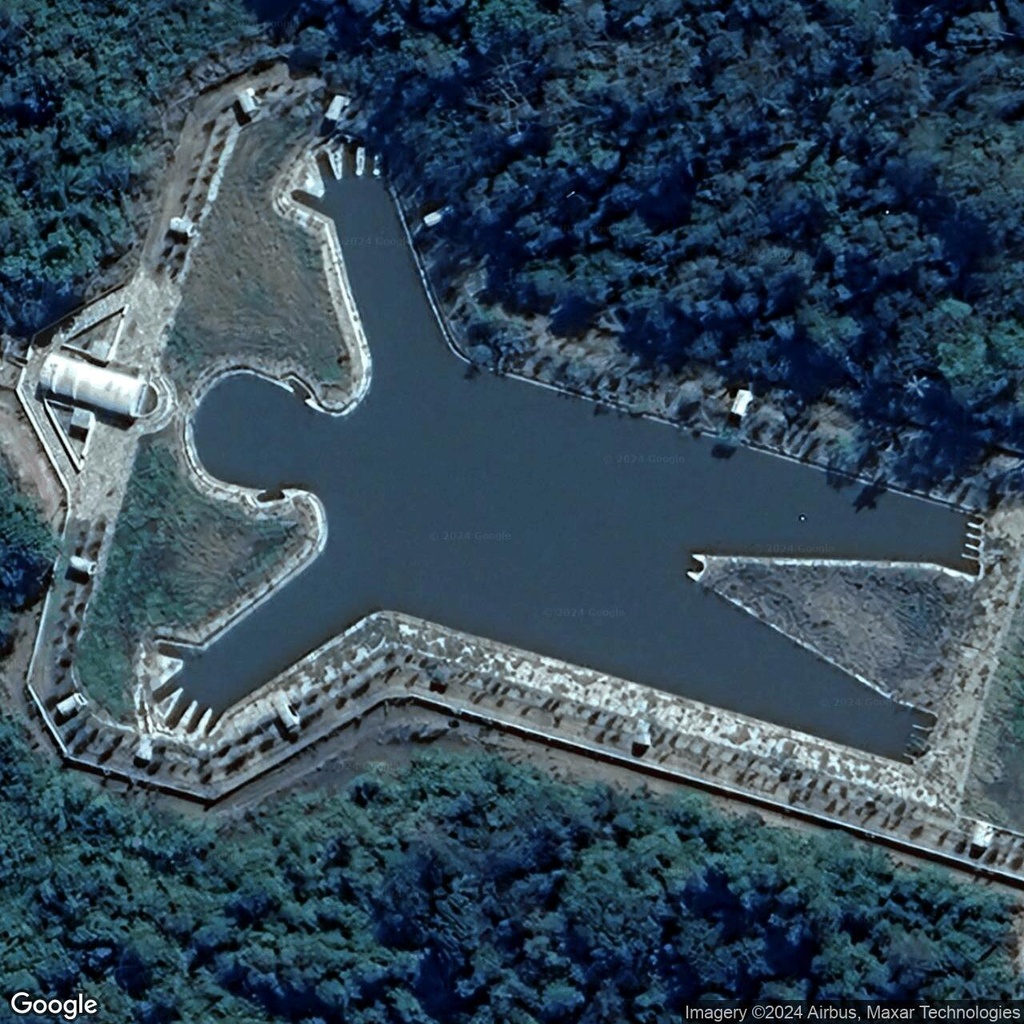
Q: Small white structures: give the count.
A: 11